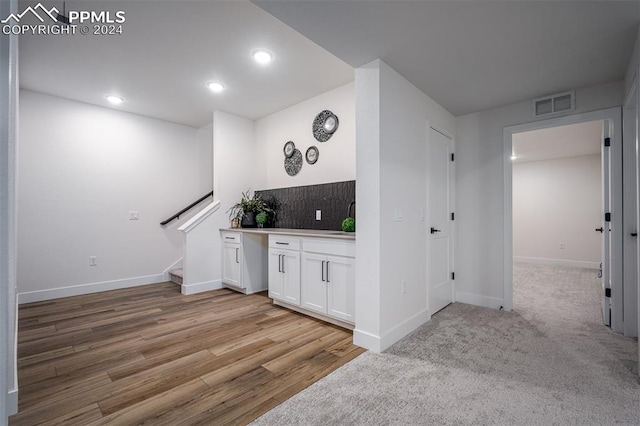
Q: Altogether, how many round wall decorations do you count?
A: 5